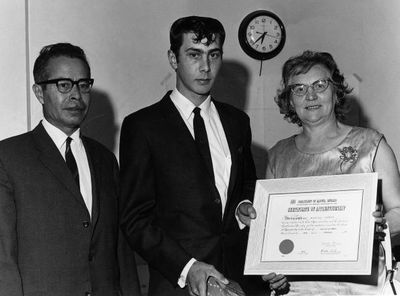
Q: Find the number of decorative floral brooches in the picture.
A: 1